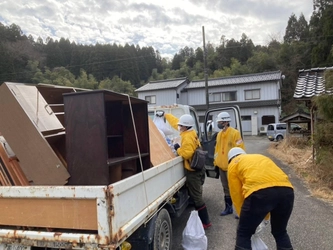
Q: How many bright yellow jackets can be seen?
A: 3